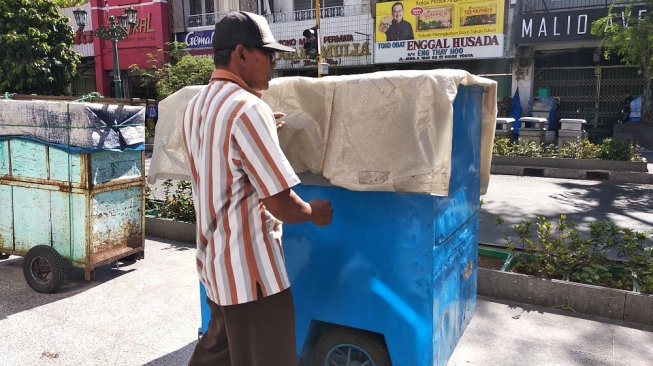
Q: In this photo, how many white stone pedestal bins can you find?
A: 3